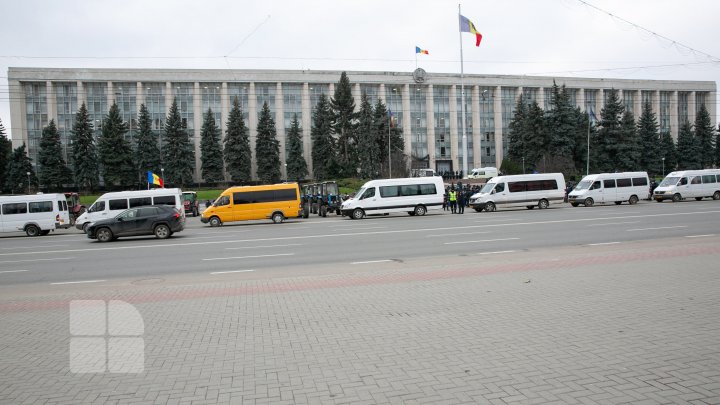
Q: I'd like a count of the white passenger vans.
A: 6